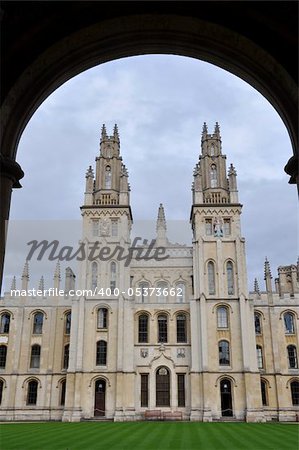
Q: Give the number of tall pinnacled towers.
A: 2